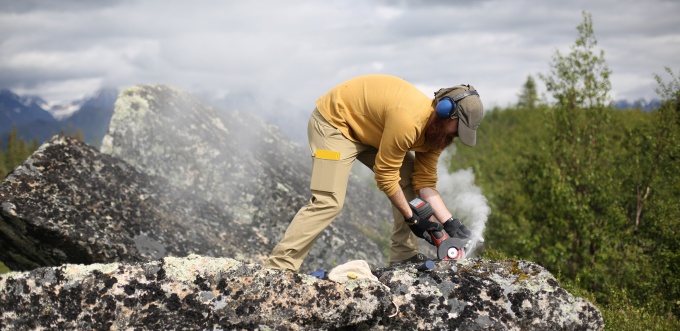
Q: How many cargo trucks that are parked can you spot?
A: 0